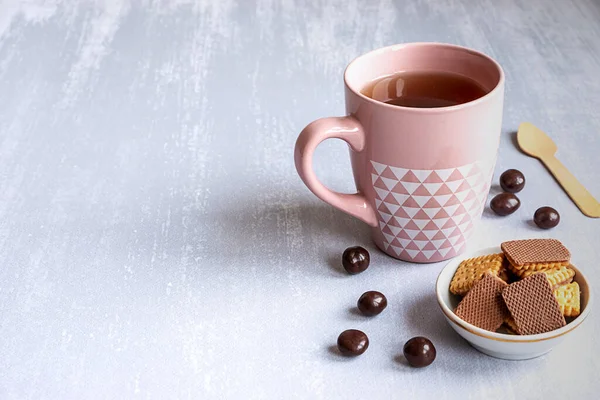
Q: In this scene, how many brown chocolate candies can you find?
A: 7